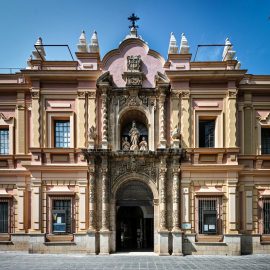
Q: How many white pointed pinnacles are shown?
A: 6